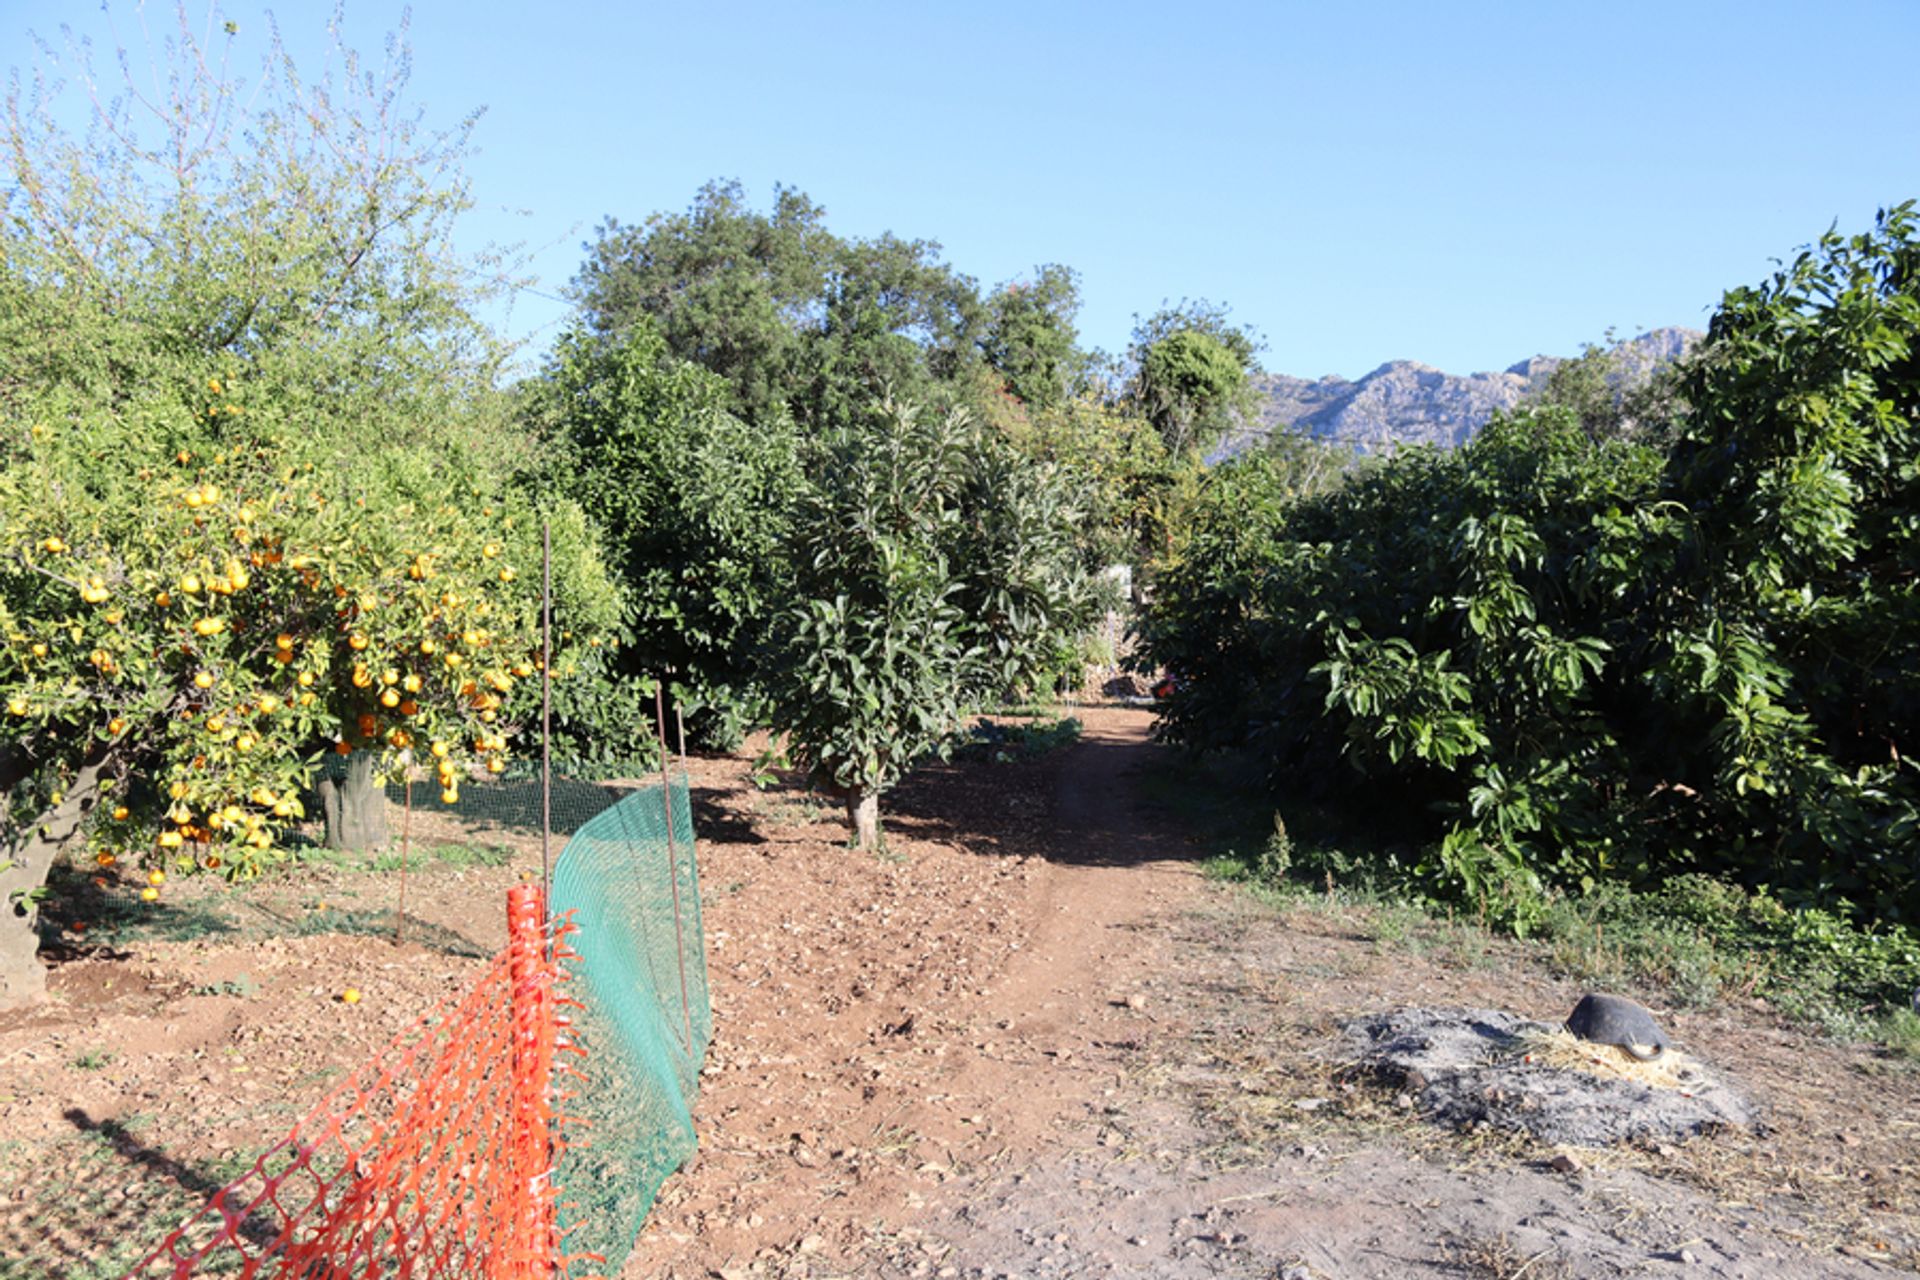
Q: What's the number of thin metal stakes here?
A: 4